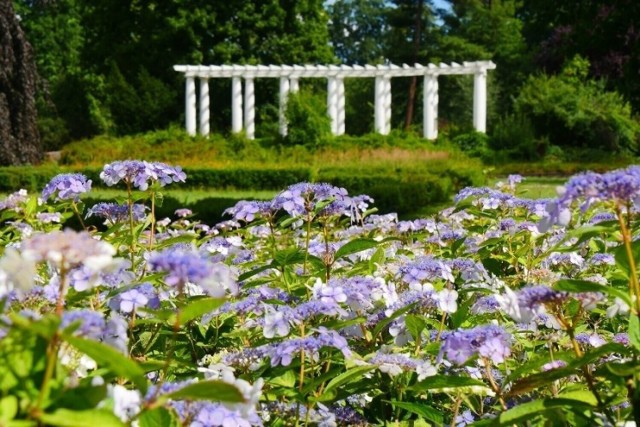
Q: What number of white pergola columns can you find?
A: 13